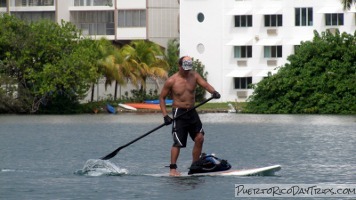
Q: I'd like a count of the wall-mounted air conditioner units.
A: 5